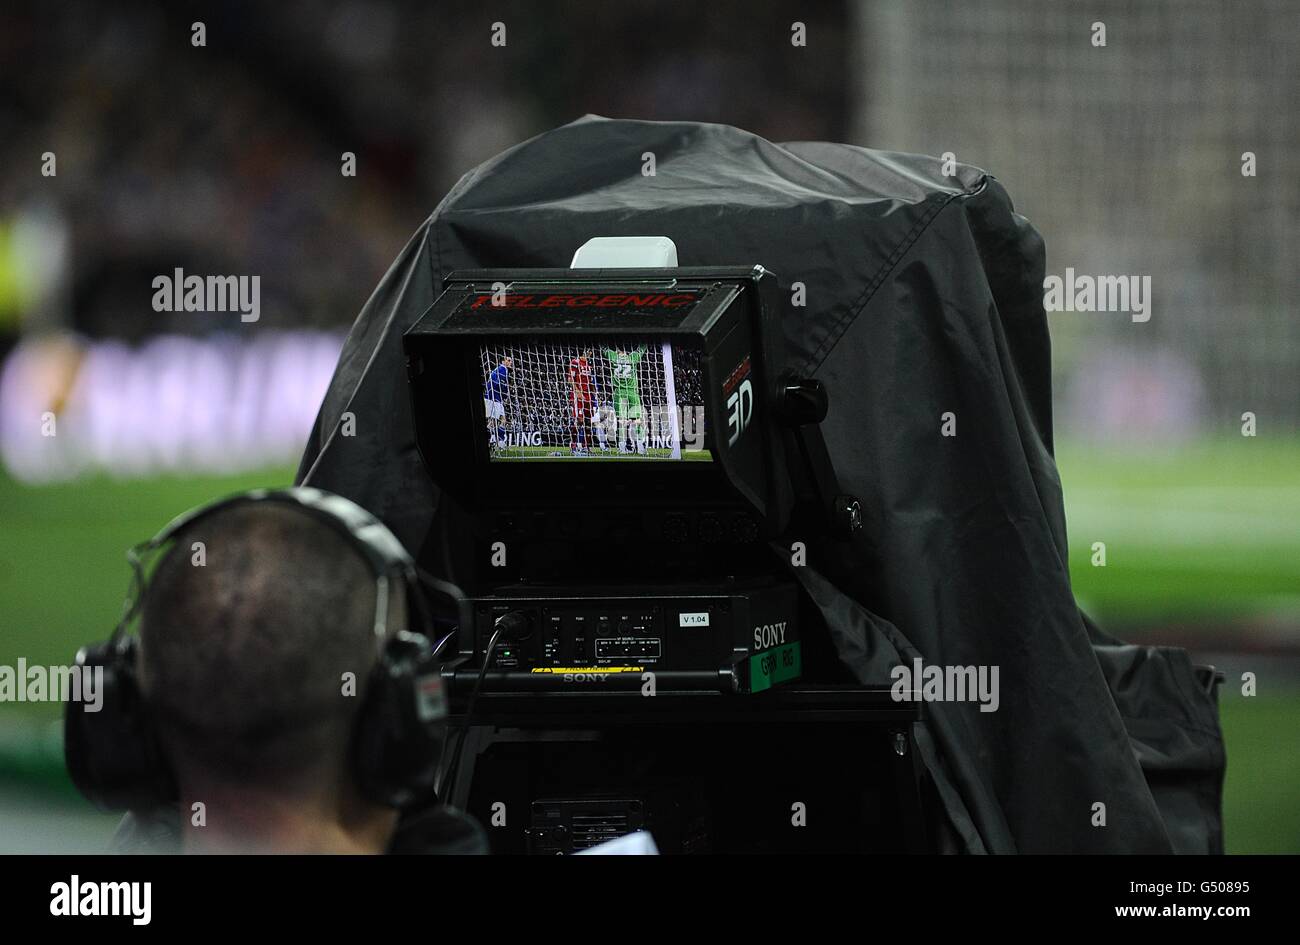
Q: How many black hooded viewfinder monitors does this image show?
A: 1